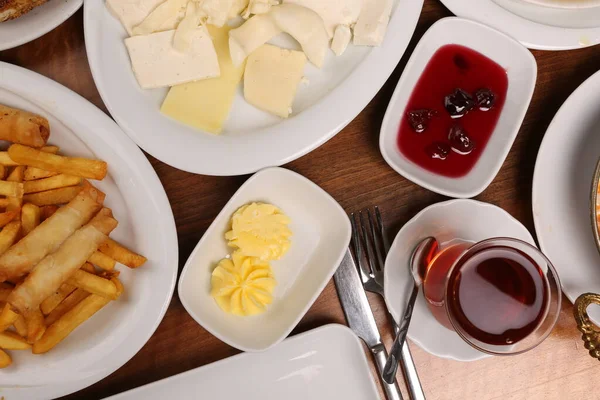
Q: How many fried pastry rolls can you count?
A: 3